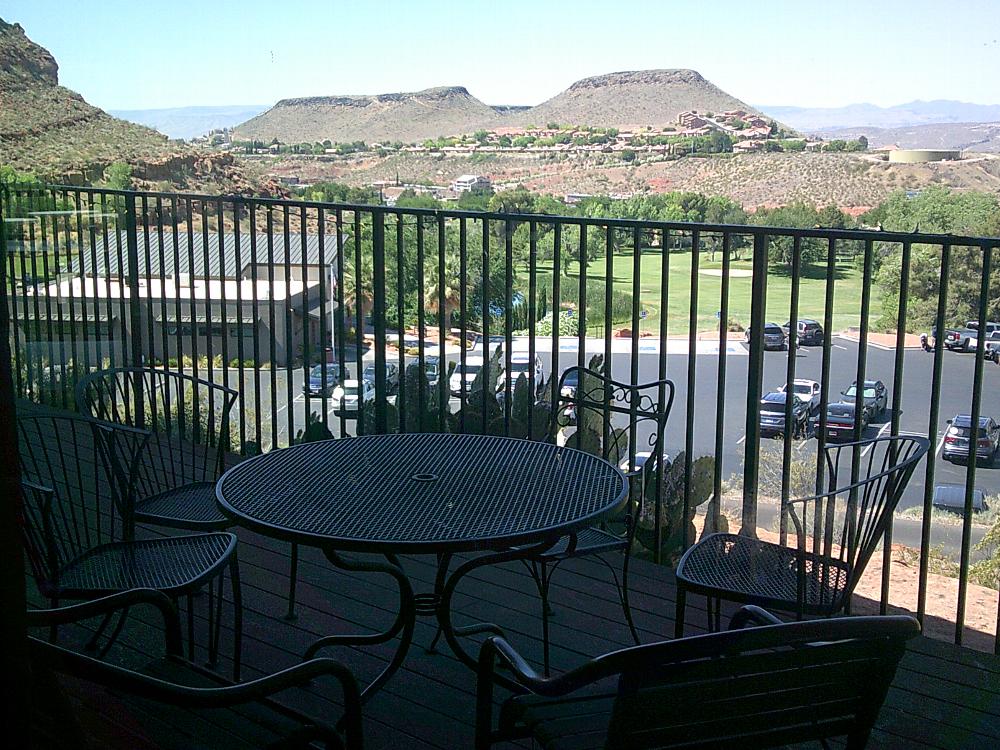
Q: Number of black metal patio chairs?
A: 6